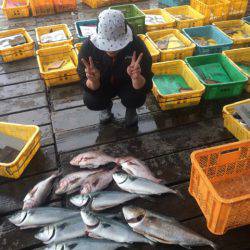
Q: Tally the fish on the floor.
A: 12